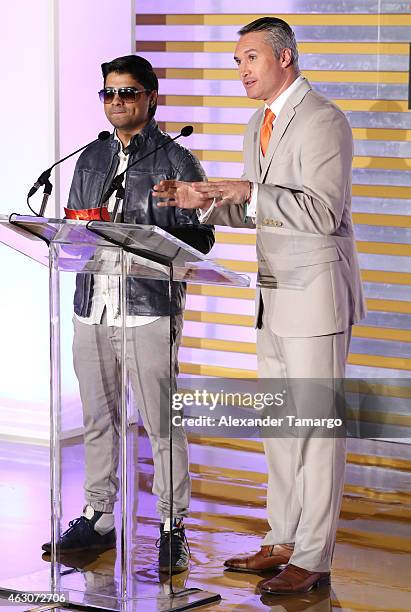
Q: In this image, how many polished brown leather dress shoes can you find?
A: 2